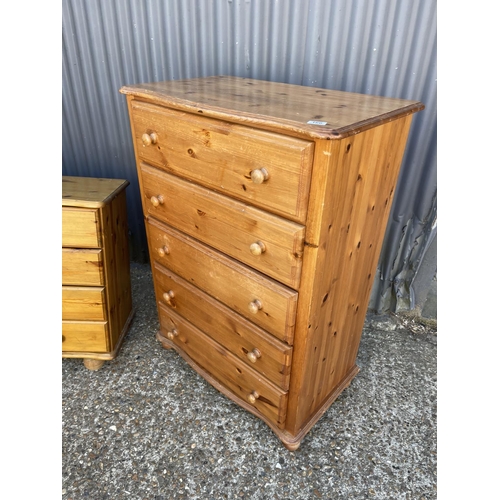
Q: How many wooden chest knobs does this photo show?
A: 10